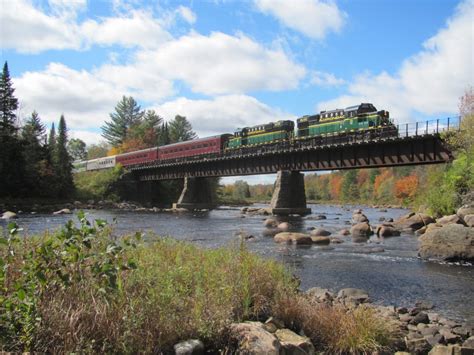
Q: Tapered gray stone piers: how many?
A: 2